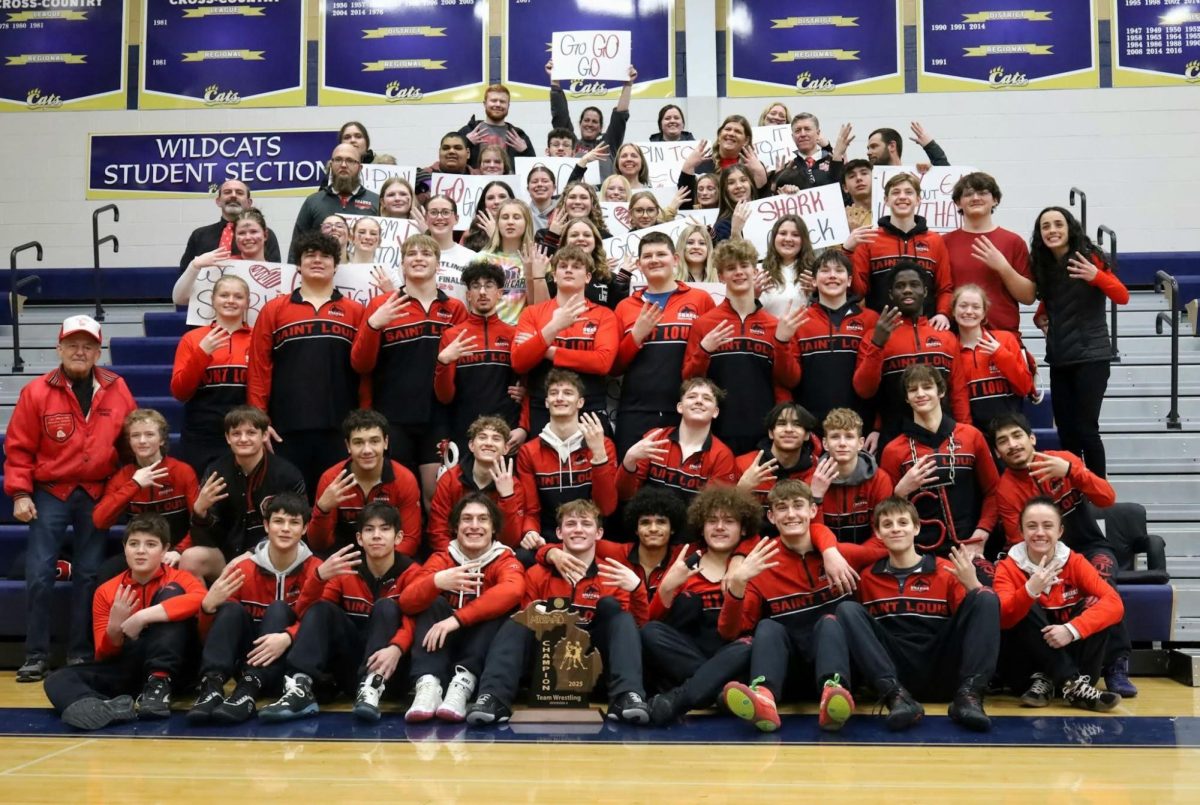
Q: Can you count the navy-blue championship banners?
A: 7